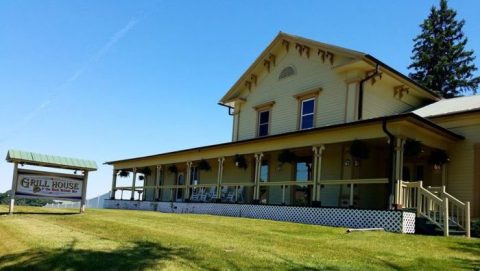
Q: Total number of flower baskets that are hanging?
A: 9